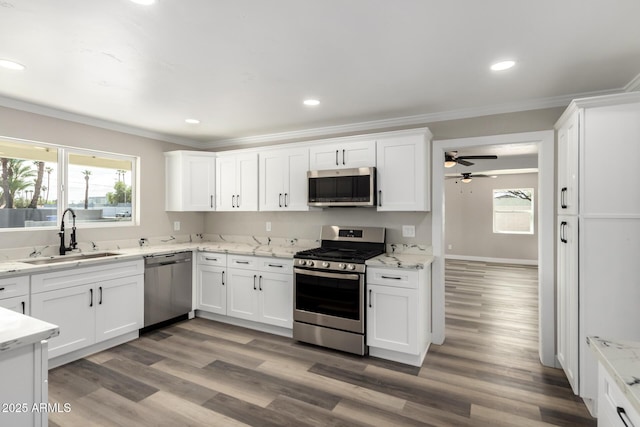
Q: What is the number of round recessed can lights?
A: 5